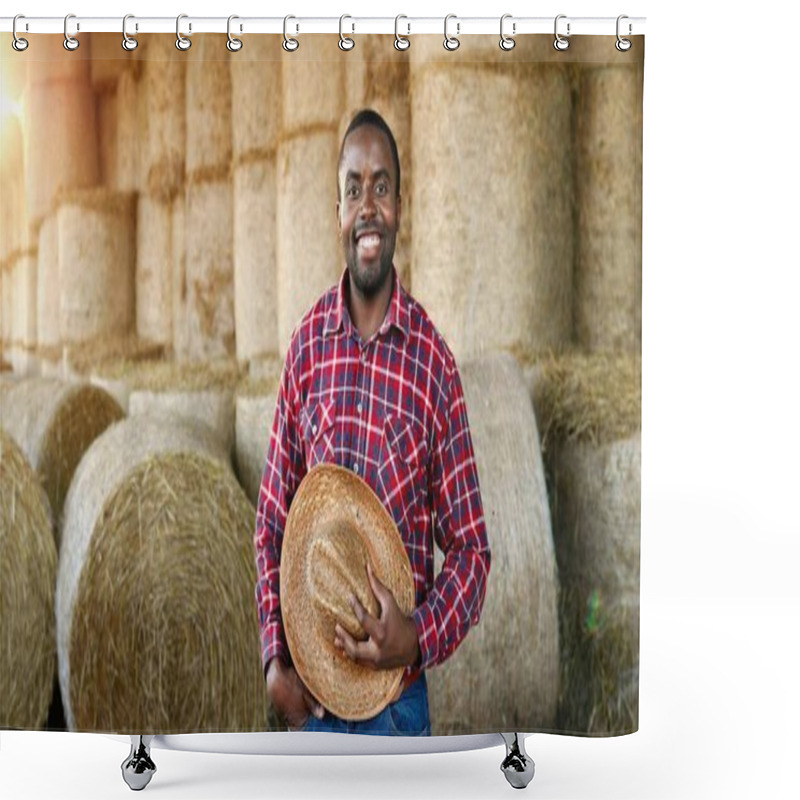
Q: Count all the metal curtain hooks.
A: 12